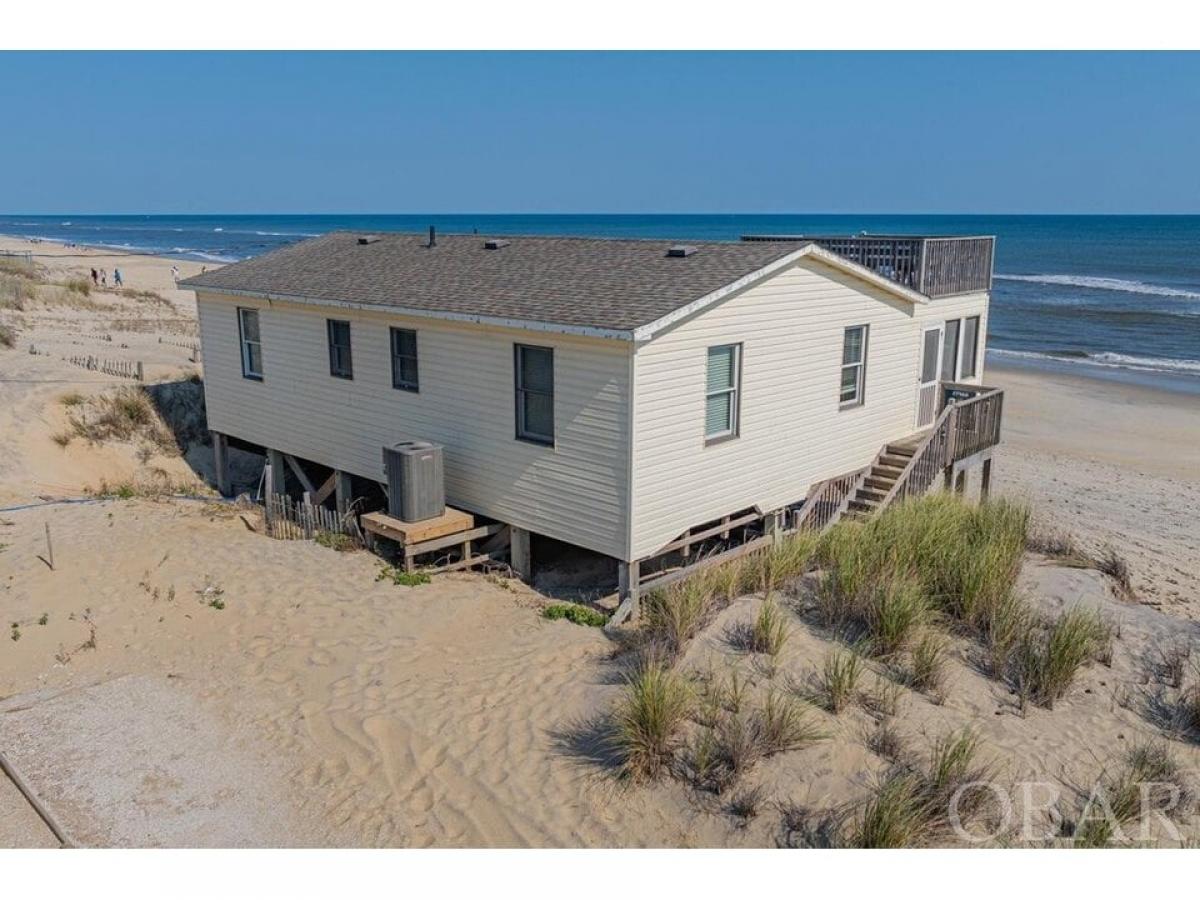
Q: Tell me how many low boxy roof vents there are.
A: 3